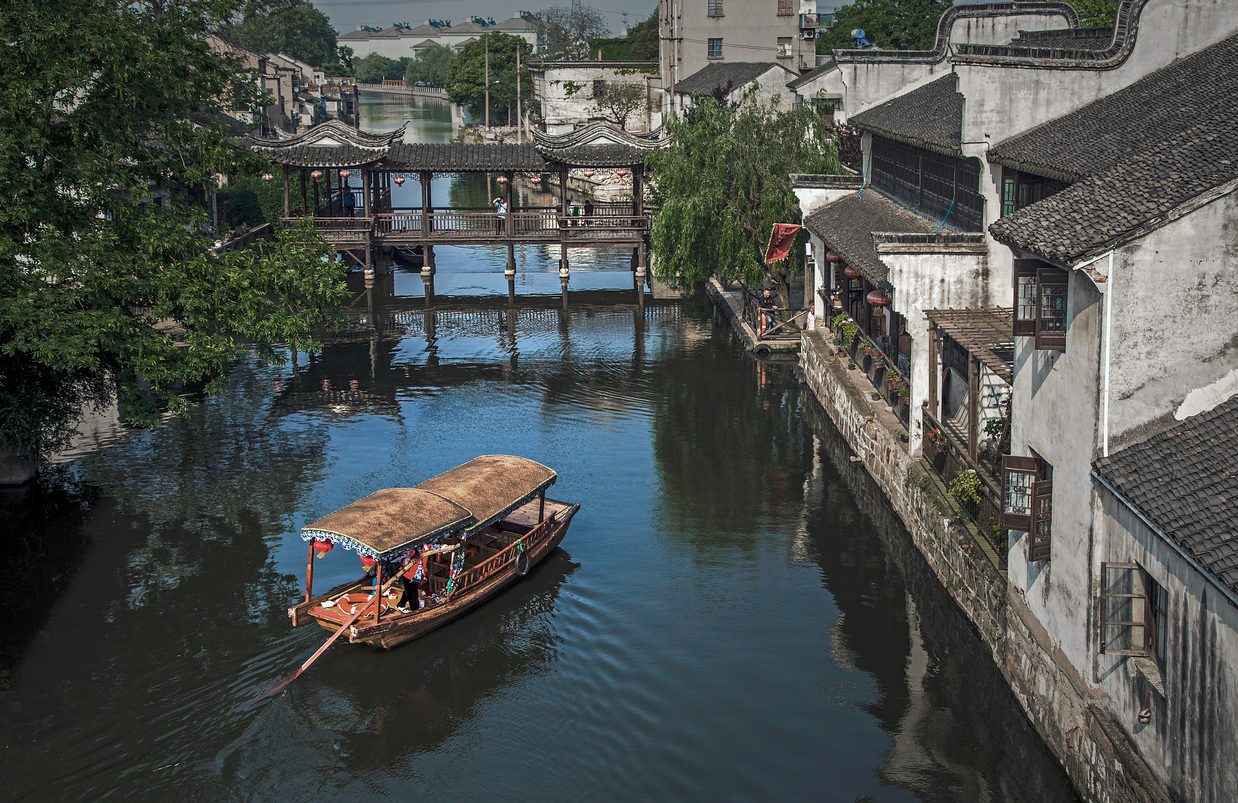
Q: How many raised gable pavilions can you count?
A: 2